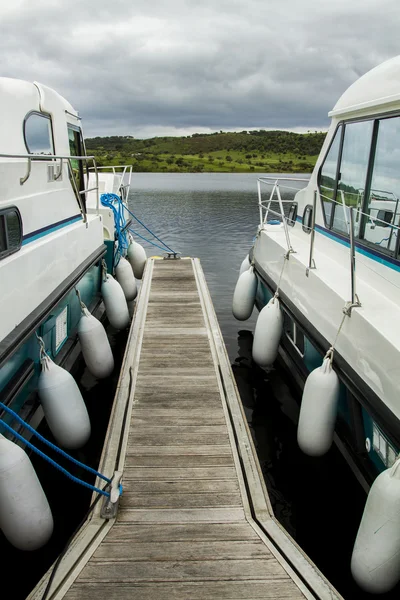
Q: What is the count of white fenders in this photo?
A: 11